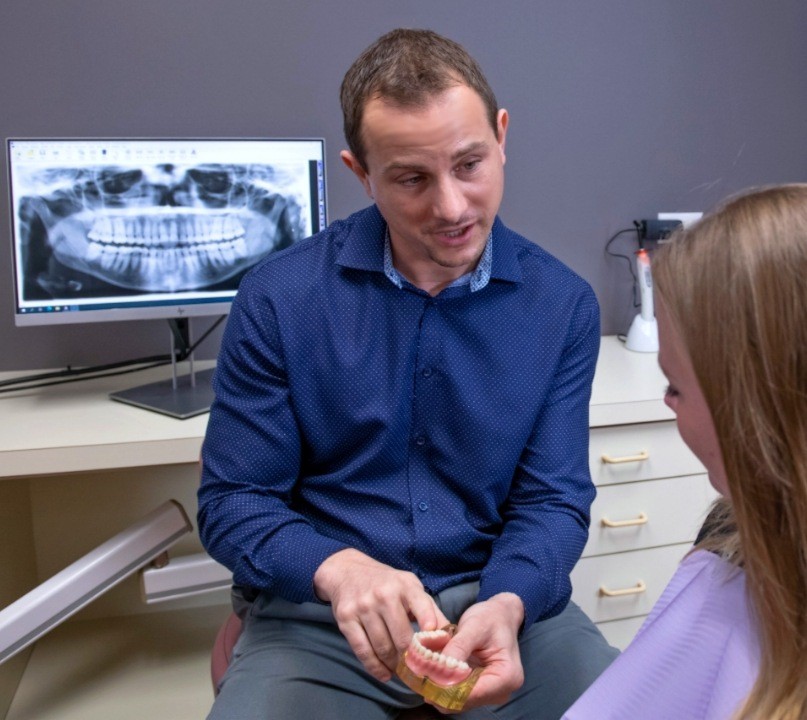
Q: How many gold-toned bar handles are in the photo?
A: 3